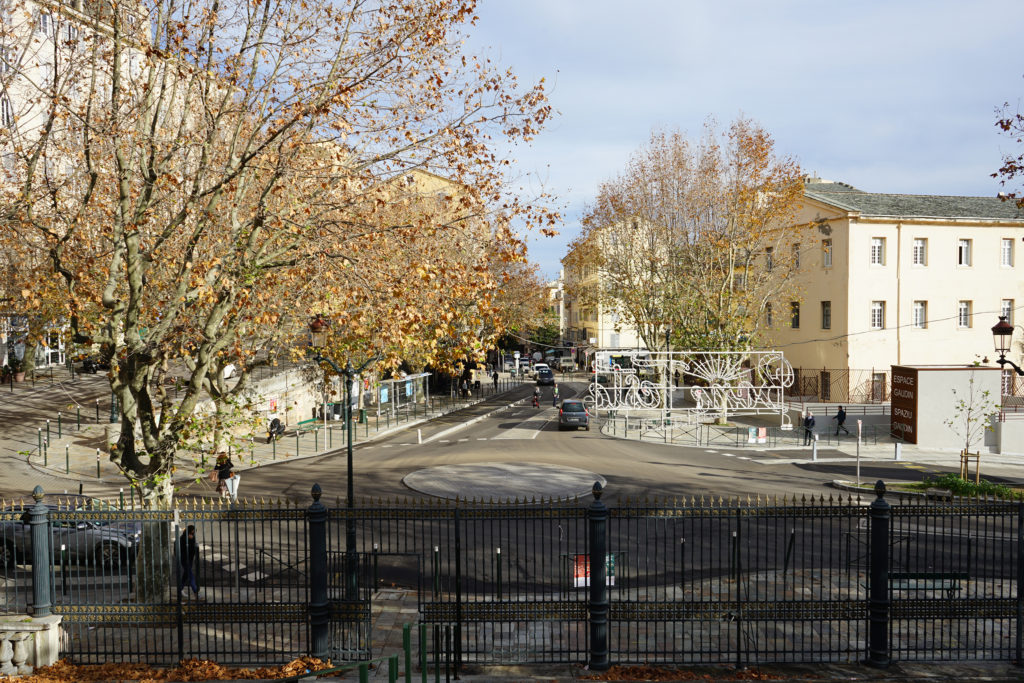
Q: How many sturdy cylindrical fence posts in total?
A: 4